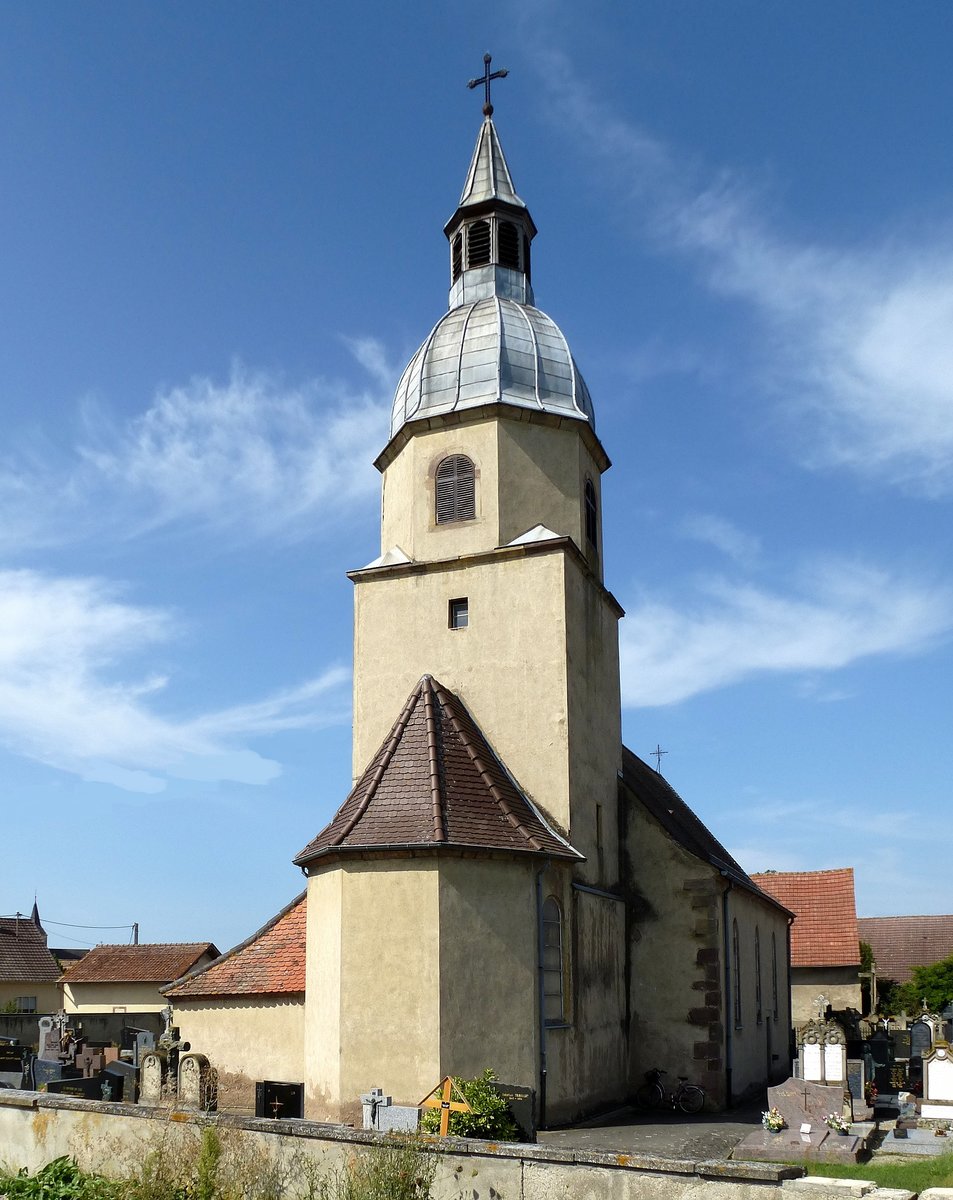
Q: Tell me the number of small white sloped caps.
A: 2